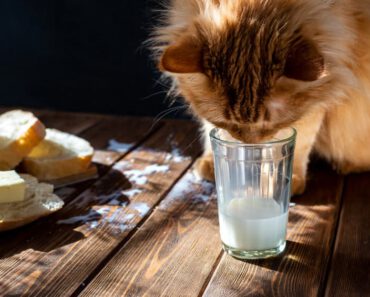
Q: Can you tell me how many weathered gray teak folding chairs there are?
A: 0